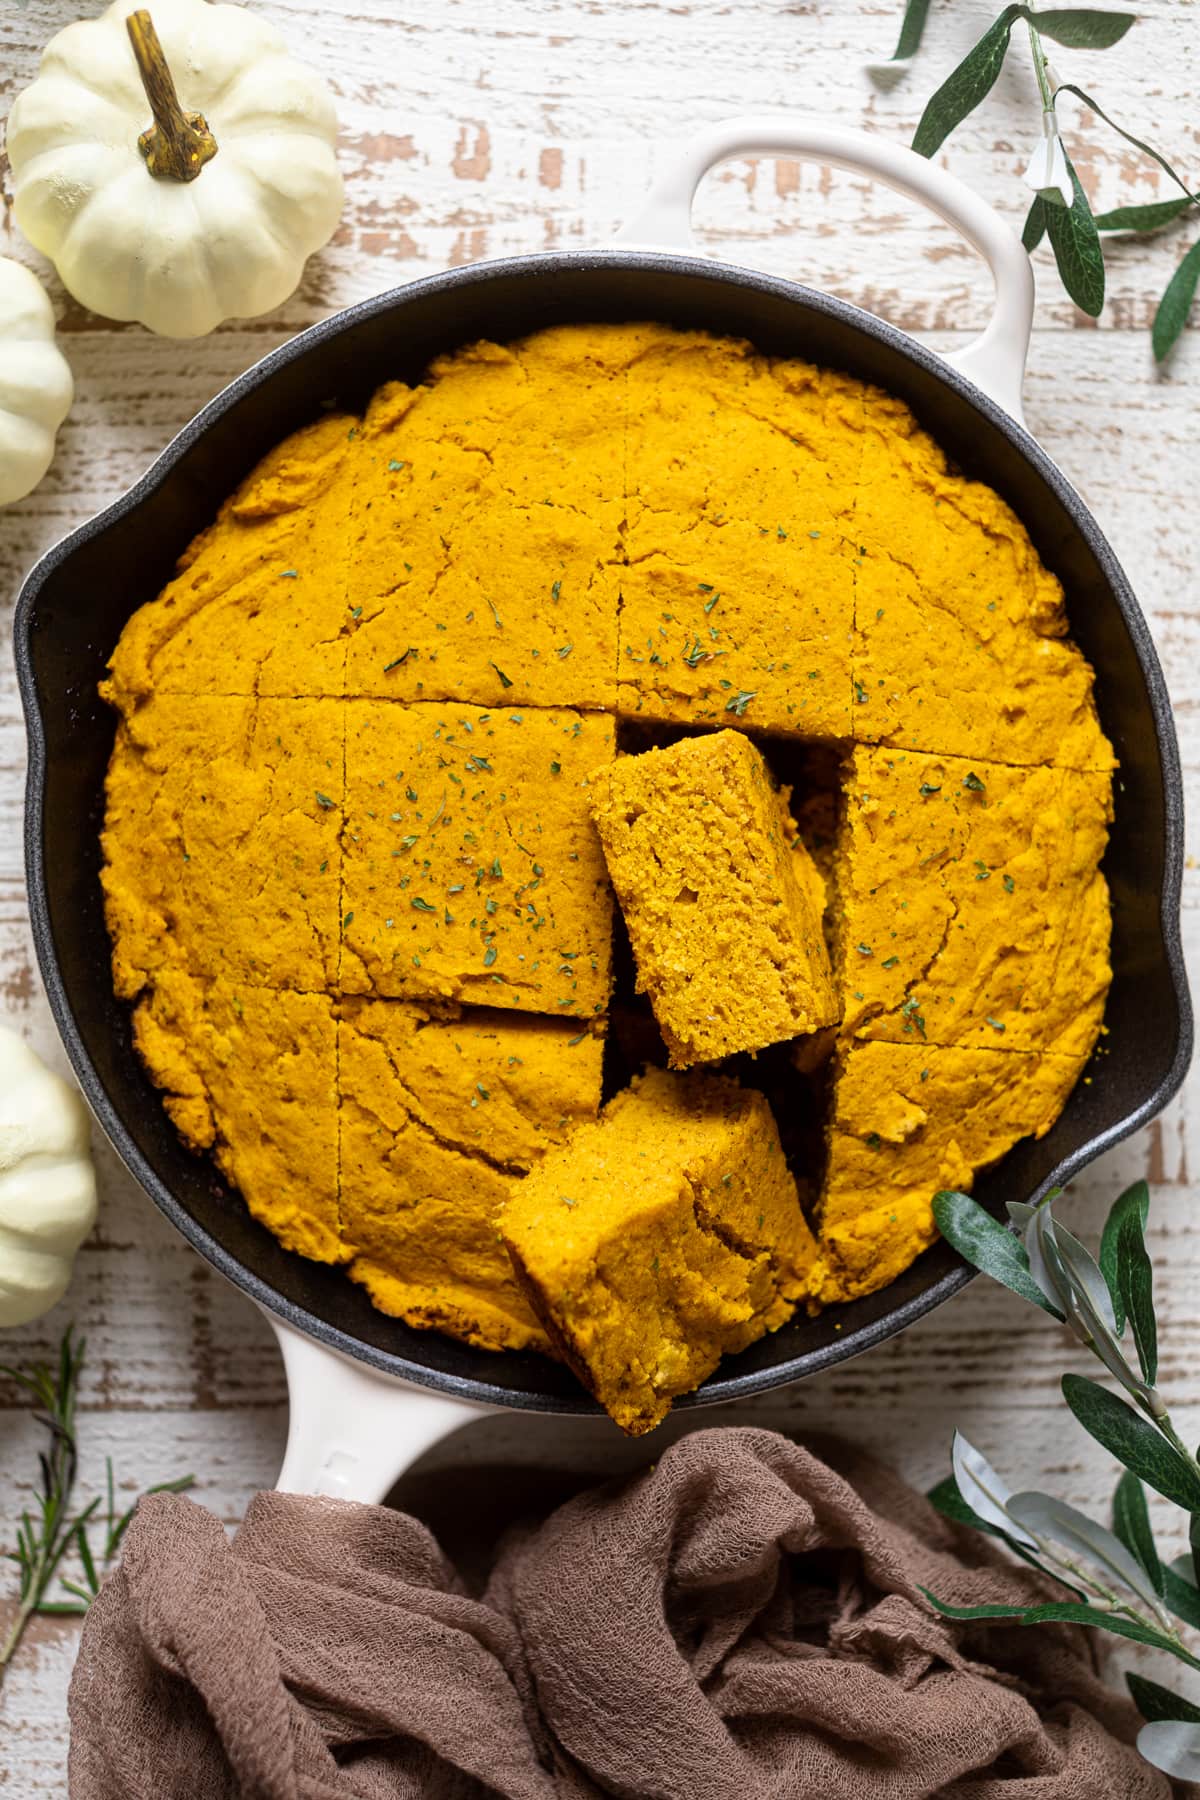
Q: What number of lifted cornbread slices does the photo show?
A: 2